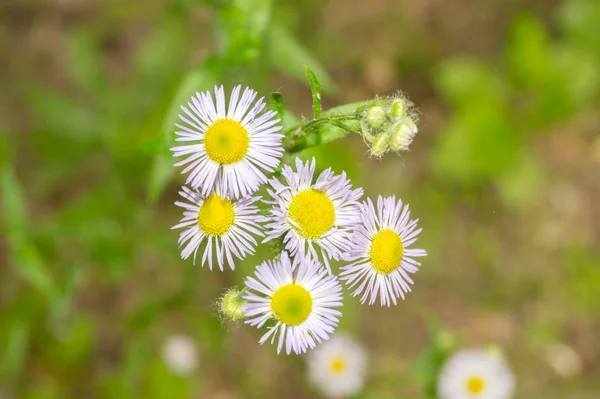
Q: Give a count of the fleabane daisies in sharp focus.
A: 5